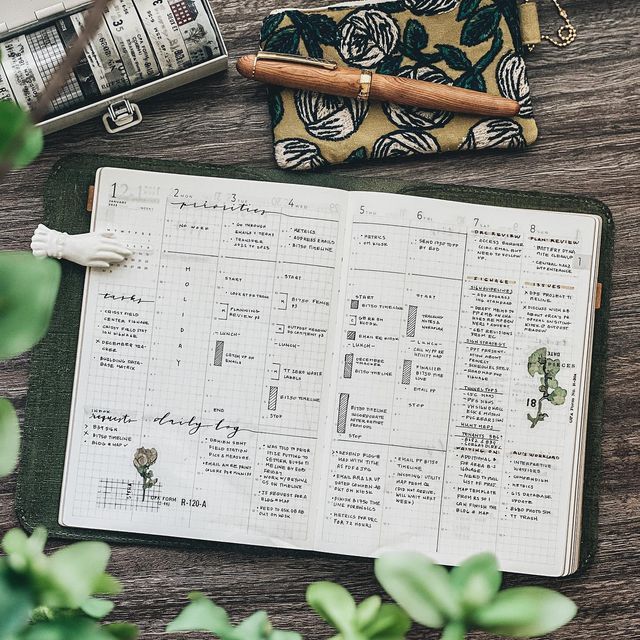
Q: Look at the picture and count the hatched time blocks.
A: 8